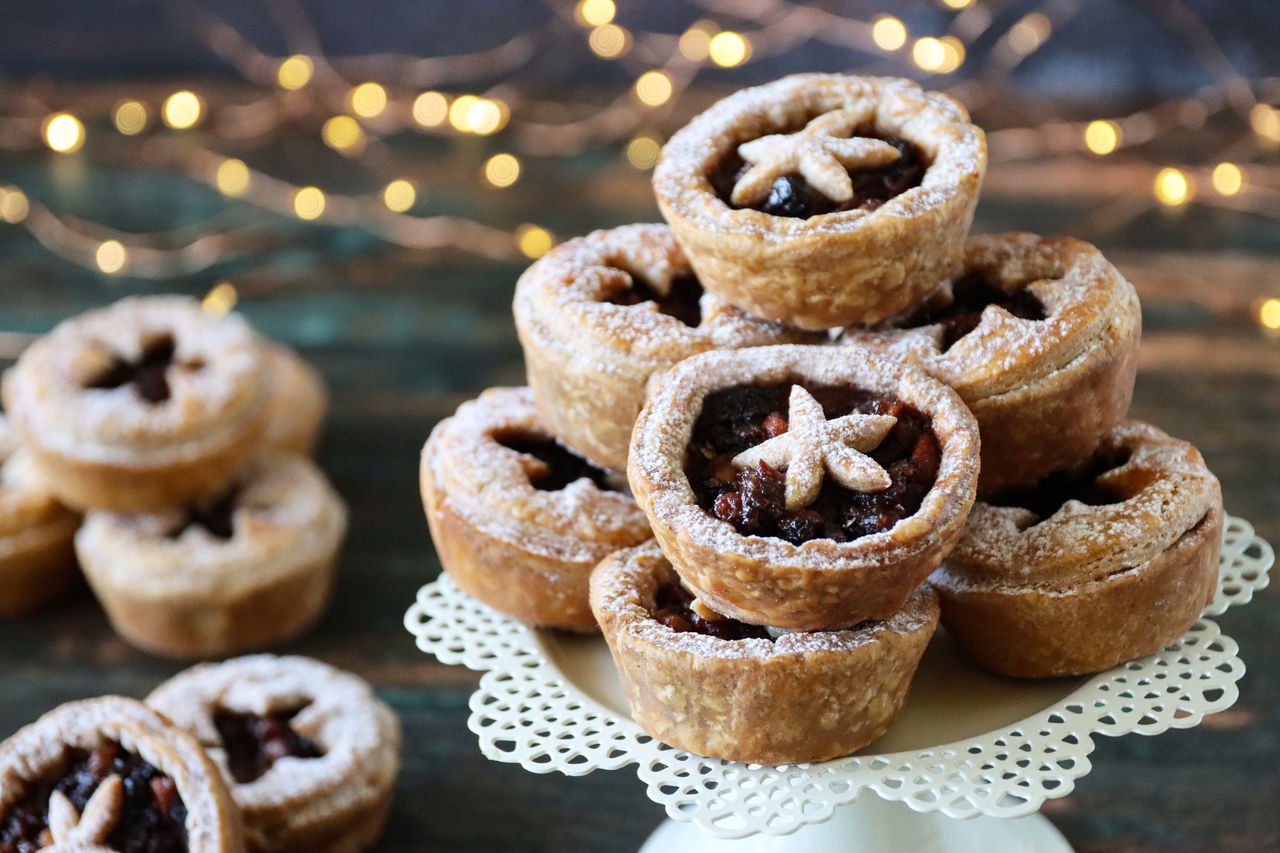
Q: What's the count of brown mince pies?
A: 13